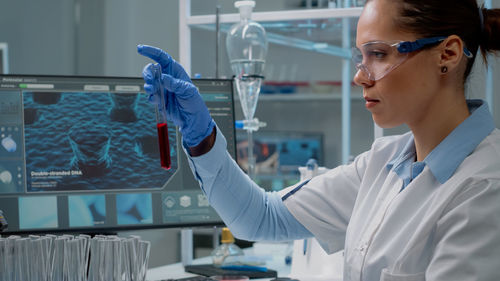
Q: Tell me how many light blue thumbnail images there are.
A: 3